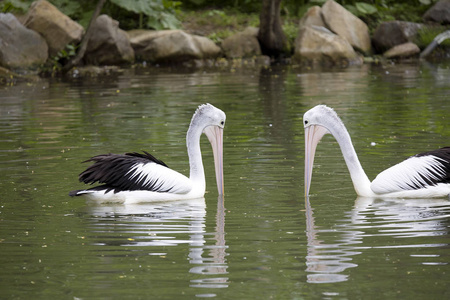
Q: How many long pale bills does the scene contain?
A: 2